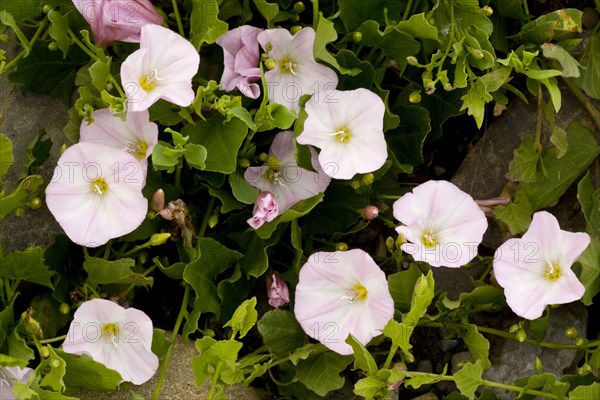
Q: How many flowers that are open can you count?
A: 10